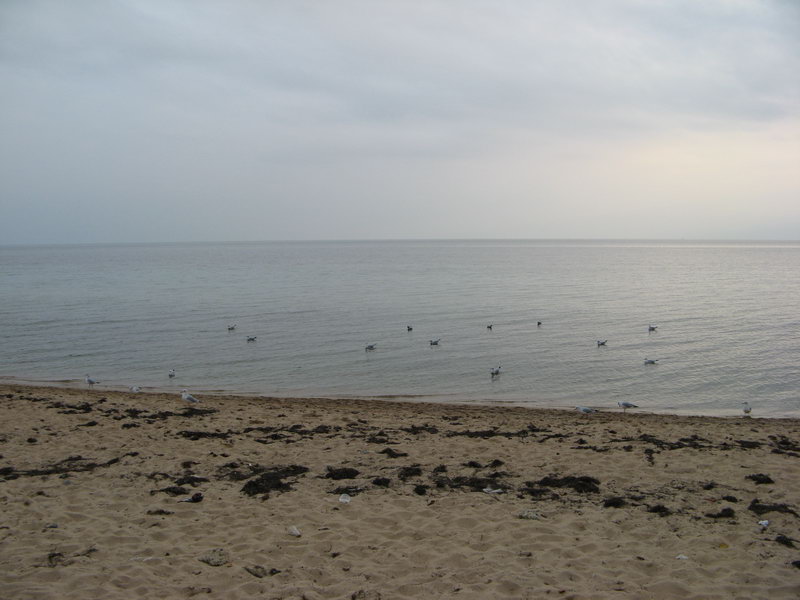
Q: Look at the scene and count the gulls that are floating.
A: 12